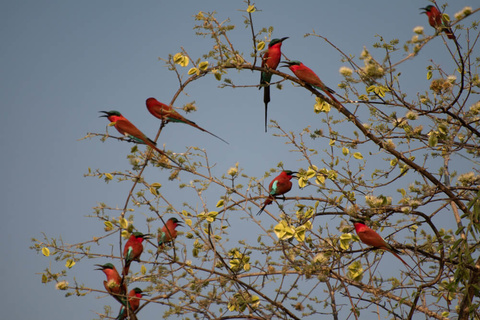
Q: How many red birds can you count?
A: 11